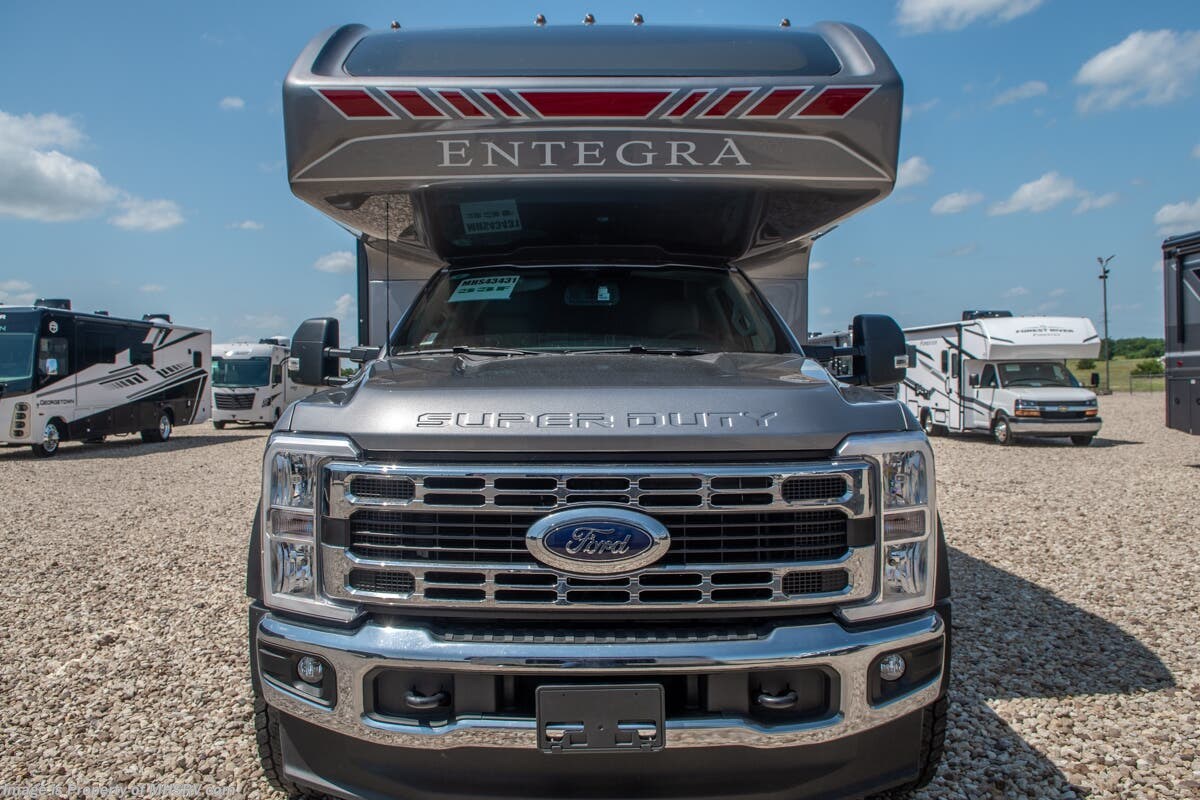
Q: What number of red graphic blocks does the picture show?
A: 9